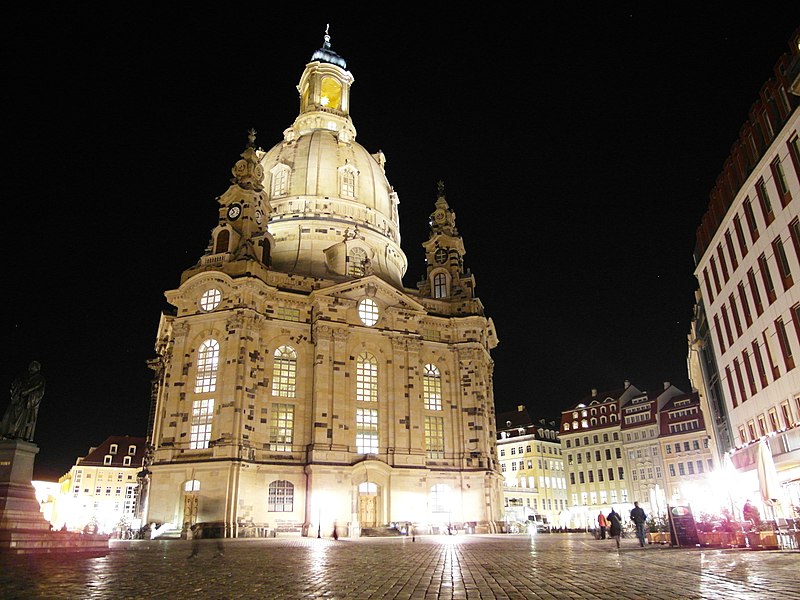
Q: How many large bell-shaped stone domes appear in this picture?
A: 1